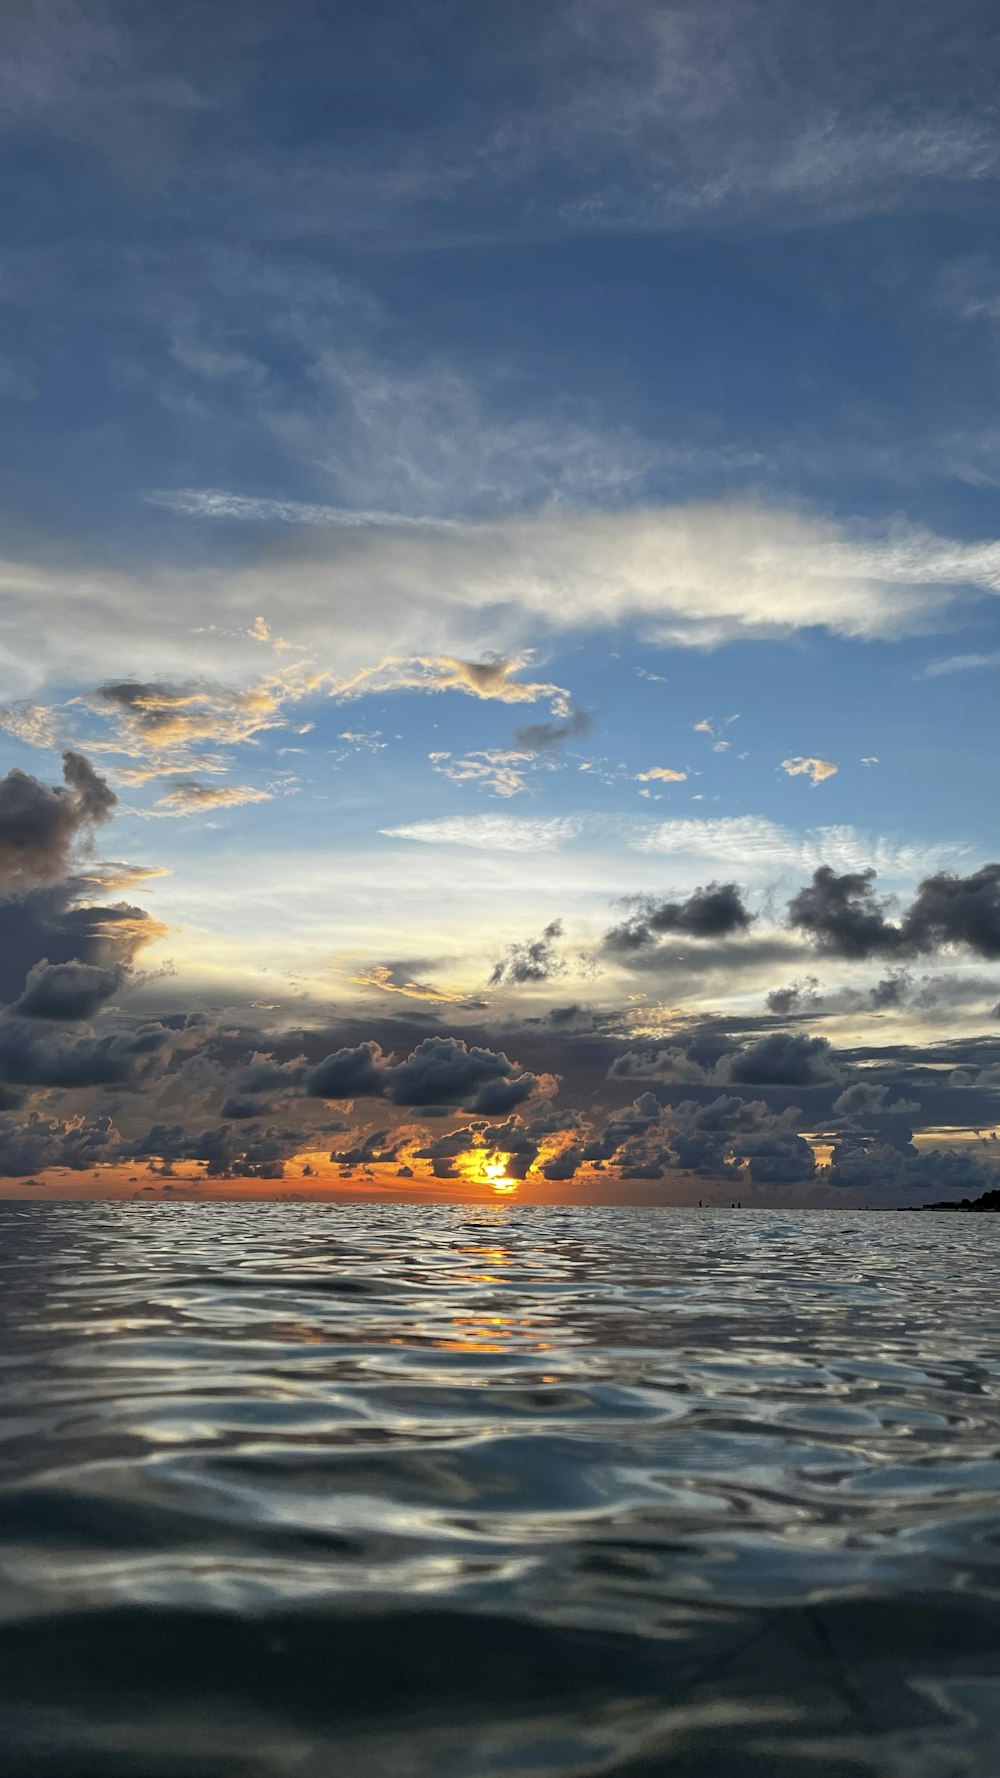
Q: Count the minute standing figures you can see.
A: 3